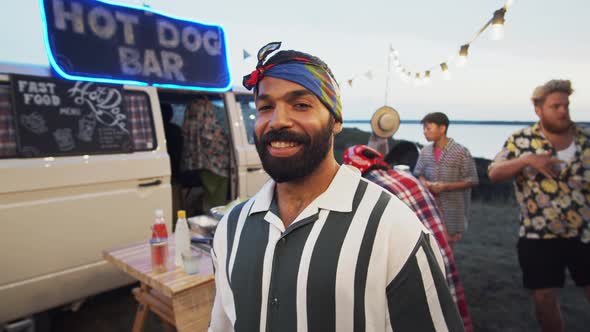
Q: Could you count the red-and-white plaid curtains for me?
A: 2